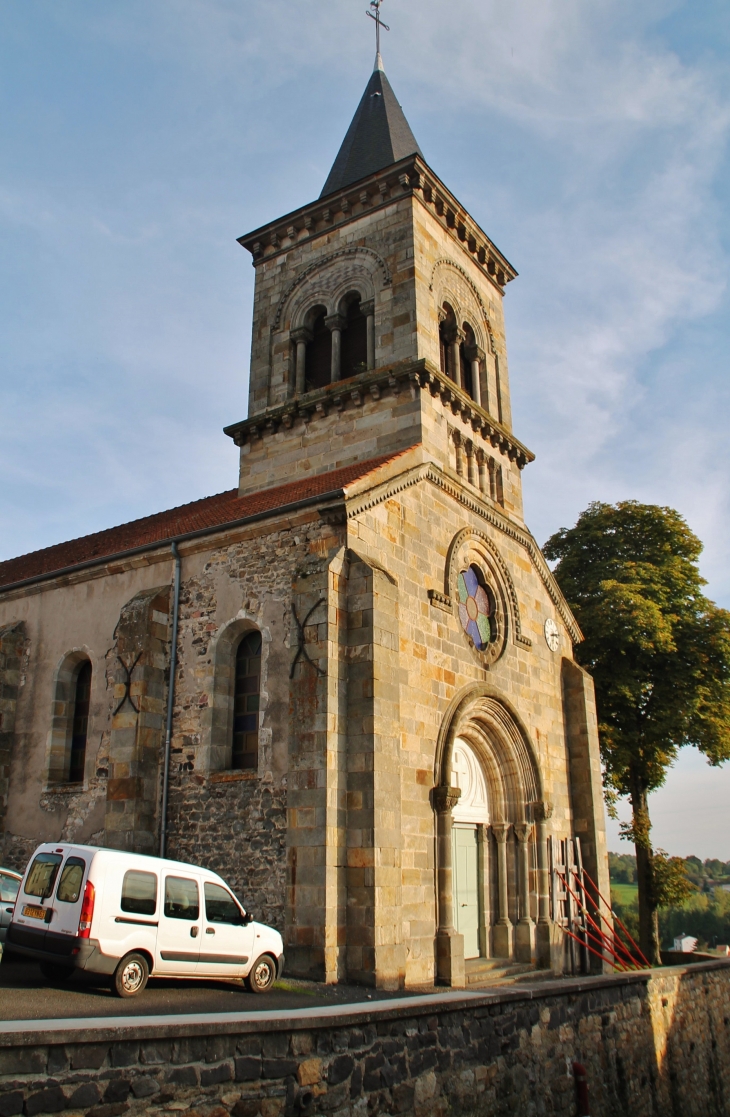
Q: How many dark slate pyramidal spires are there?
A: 1